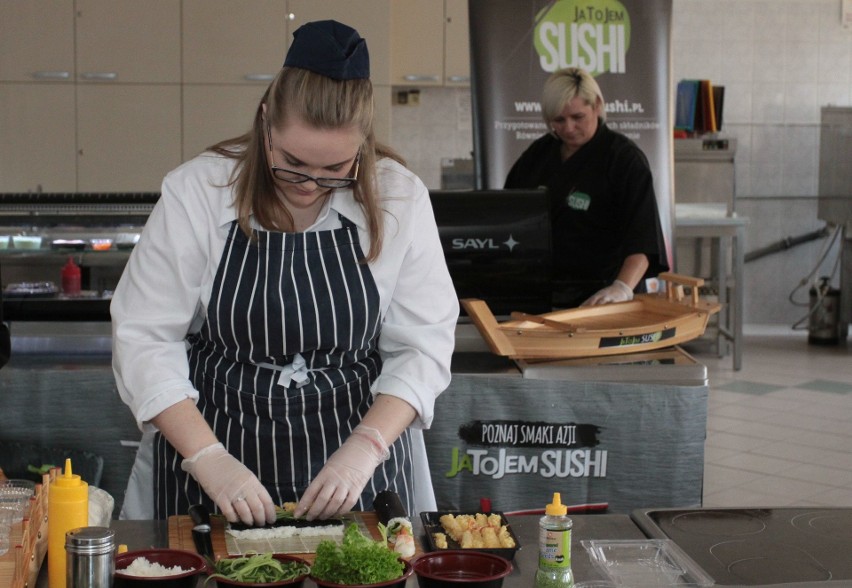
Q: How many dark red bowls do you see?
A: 4